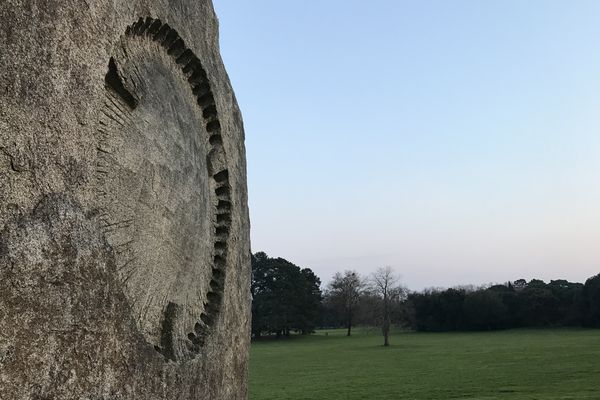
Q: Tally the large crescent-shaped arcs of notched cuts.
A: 1